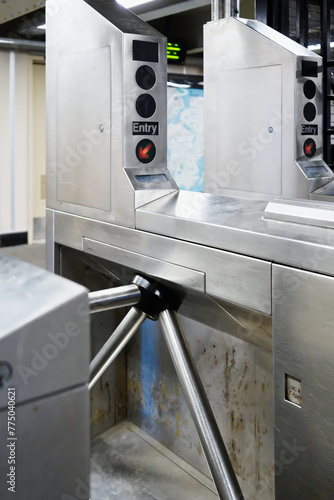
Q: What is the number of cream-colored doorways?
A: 1